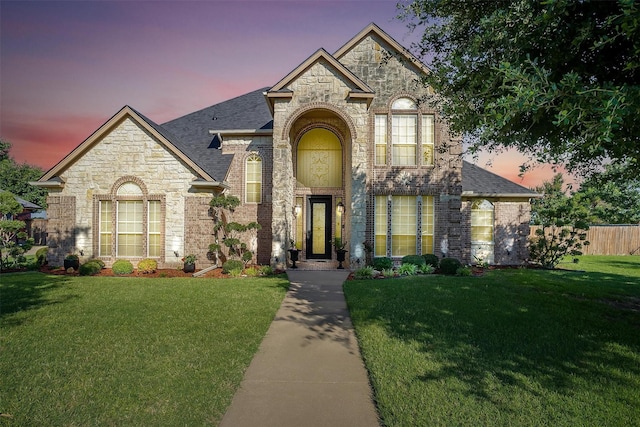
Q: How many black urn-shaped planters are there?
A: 2